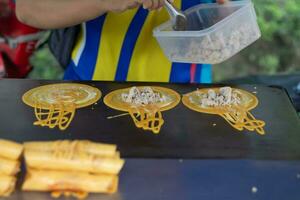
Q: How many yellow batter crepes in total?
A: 3